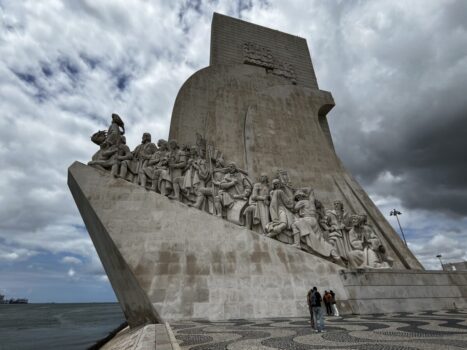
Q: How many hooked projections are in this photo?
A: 1